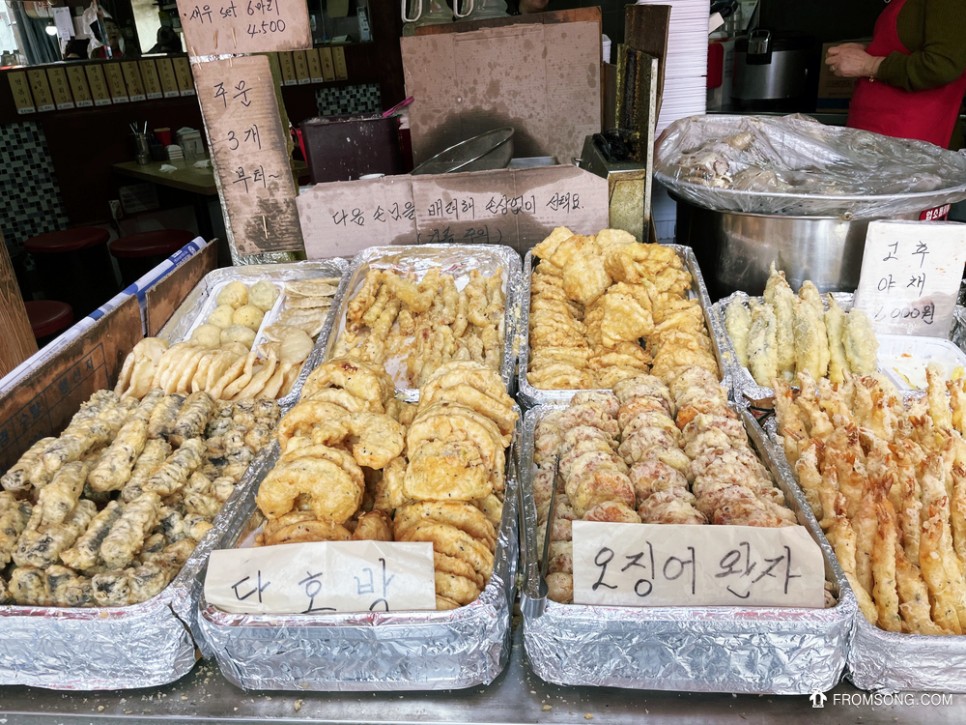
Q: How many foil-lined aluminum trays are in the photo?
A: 8